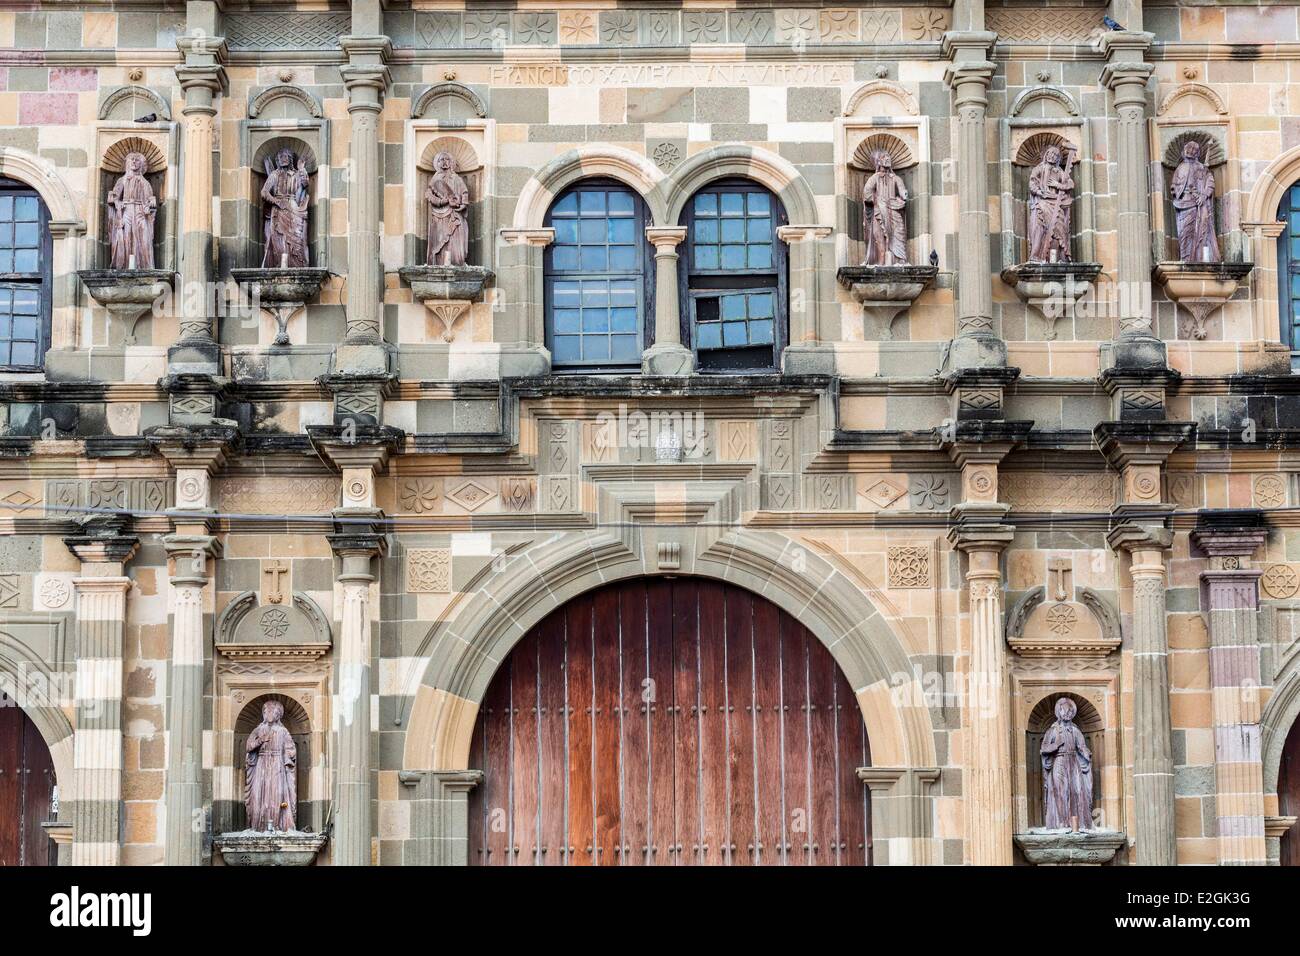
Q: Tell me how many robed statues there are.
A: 8